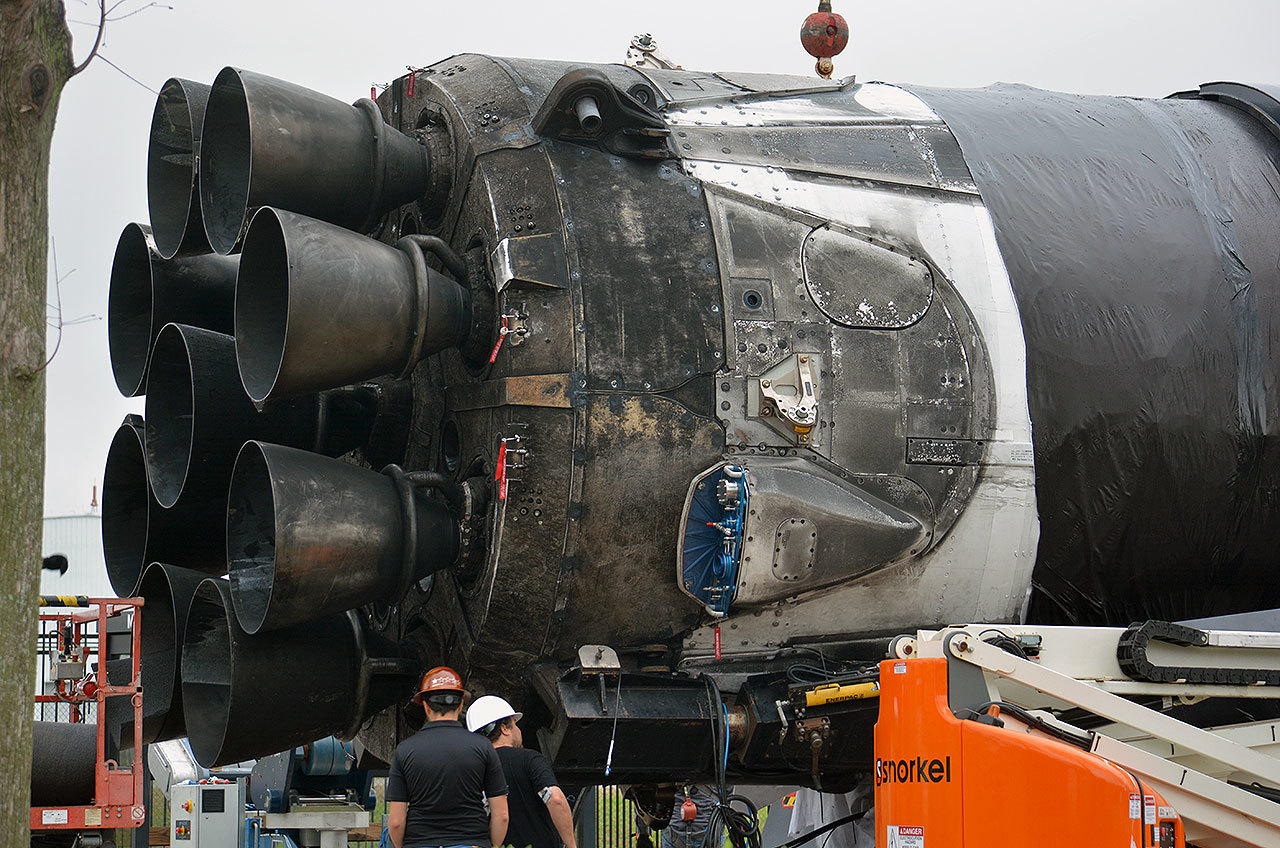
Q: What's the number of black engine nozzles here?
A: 9